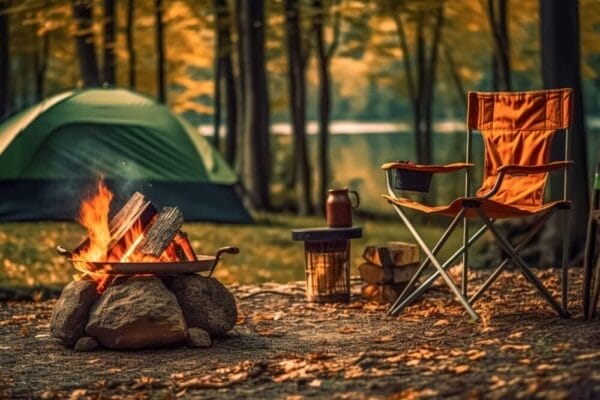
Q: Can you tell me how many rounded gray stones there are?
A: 5